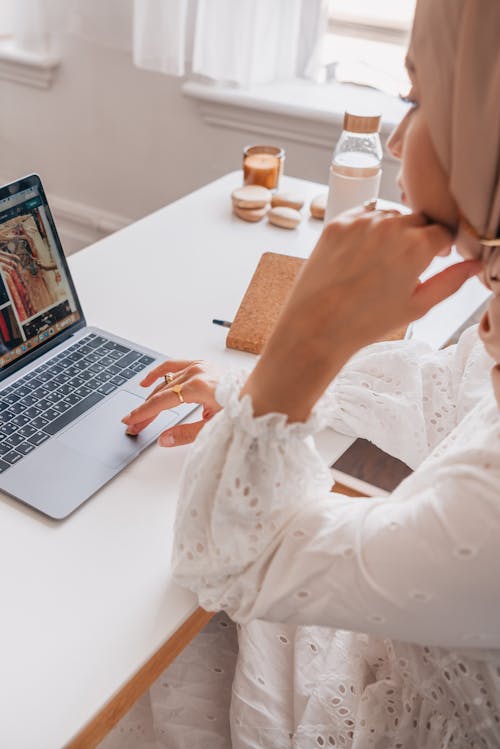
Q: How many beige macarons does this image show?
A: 5